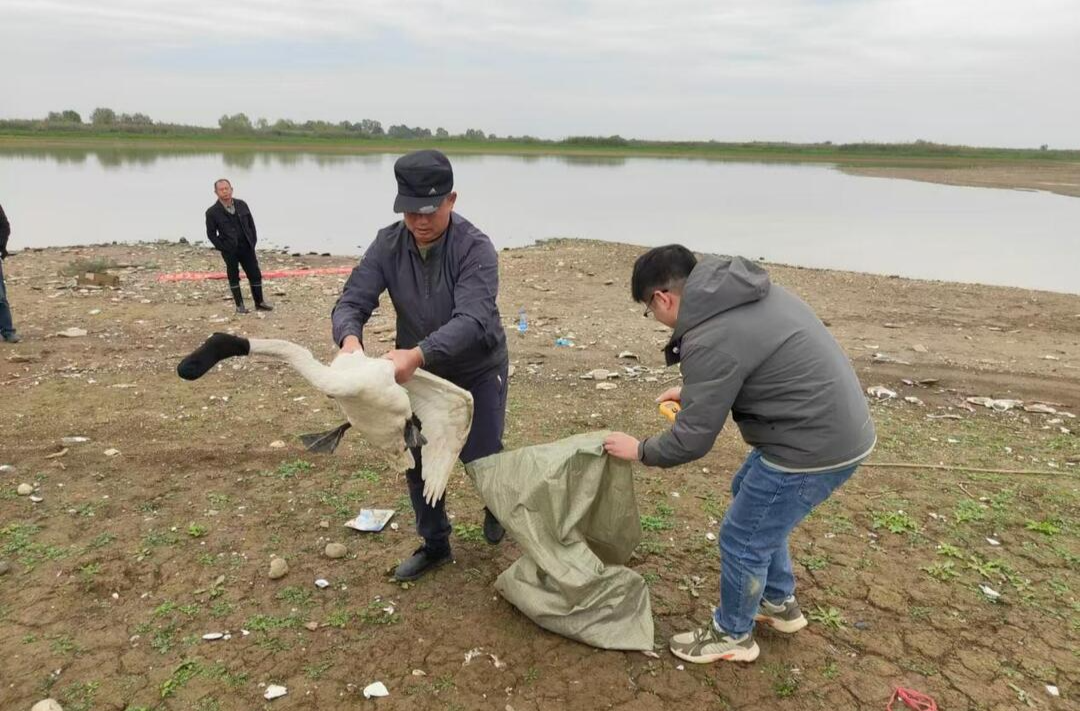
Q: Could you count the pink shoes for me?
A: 0